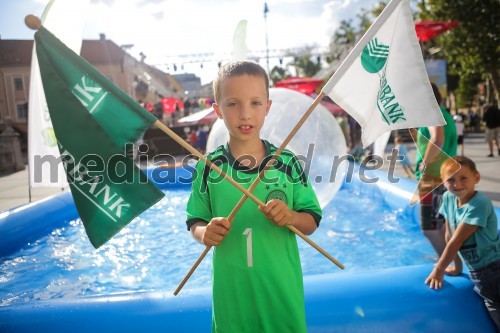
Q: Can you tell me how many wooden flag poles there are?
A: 2